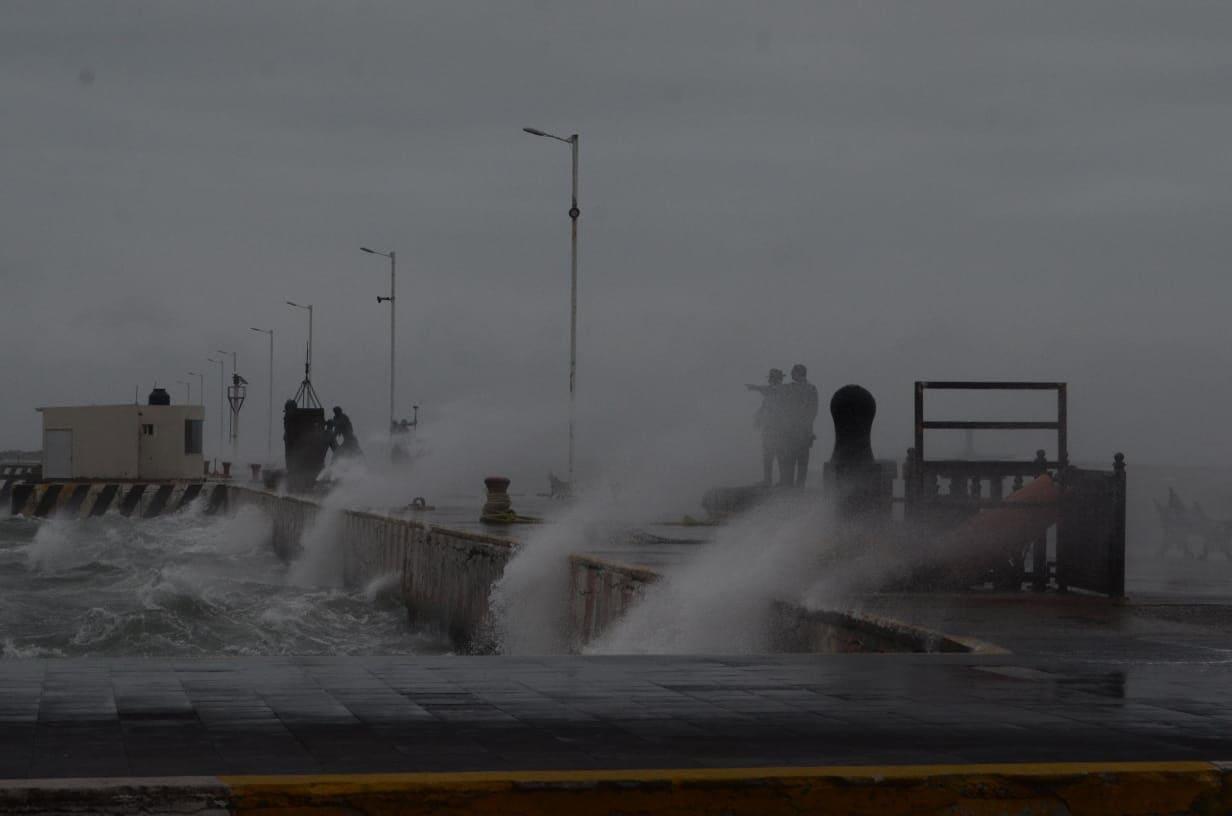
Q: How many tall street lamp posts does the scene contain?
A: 8